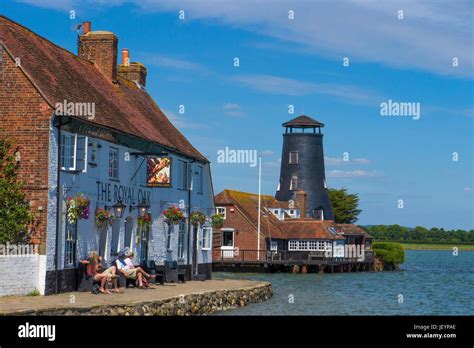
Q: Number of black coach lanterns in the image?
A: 2